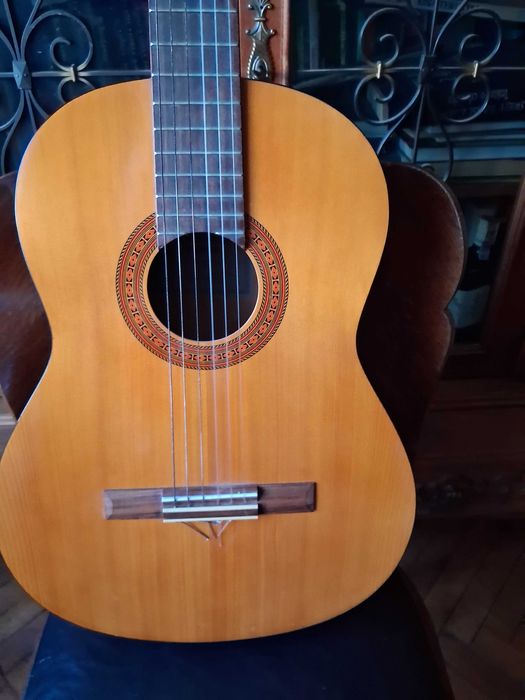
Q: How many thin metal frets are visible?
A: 10